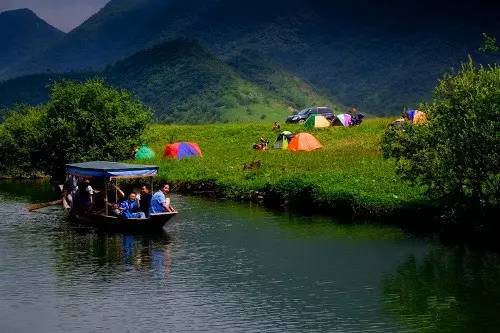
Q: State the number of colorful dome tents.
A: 7